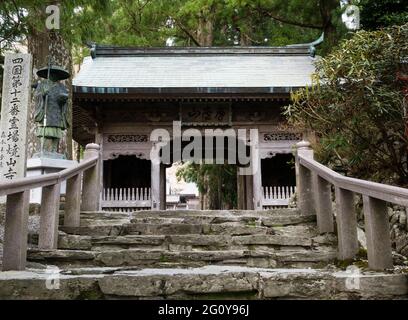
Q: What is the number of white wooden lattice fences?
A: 2